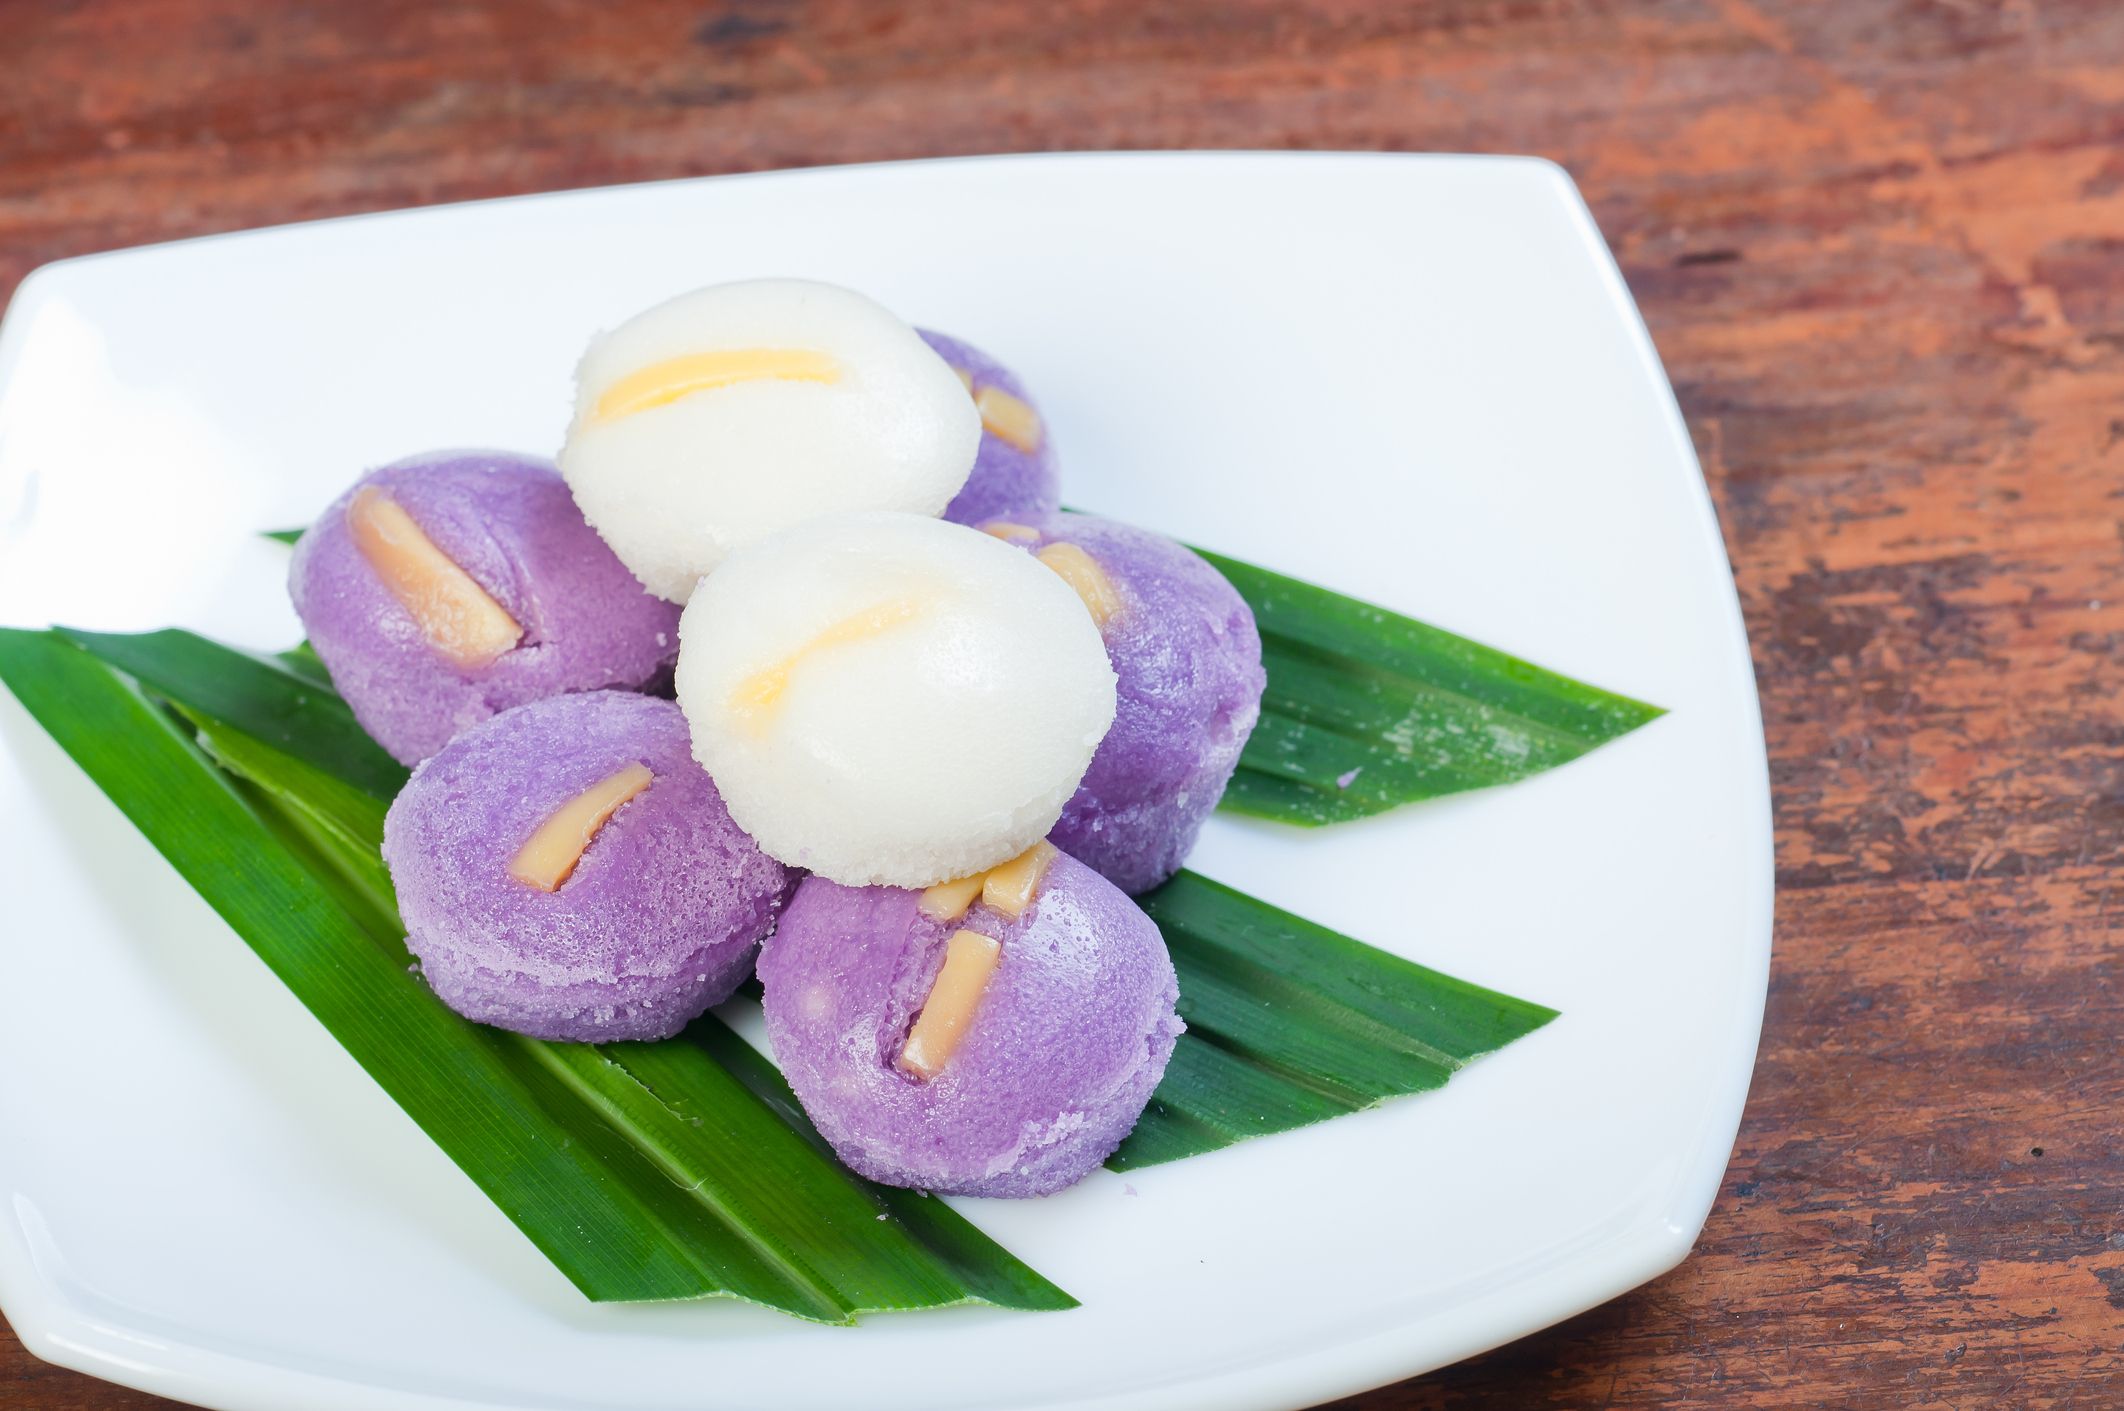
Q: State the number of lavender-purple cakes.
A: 5